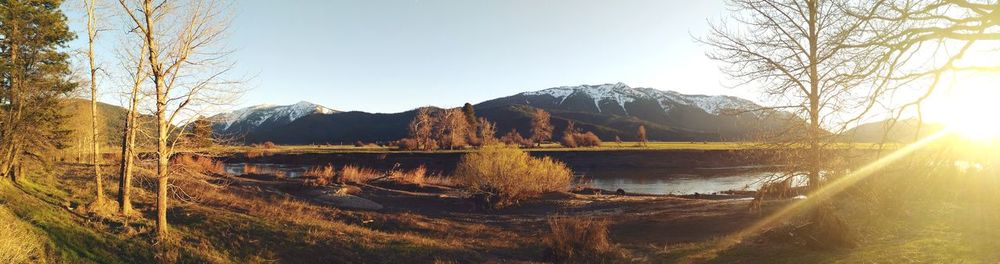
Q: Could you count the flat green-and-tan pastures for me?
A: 1